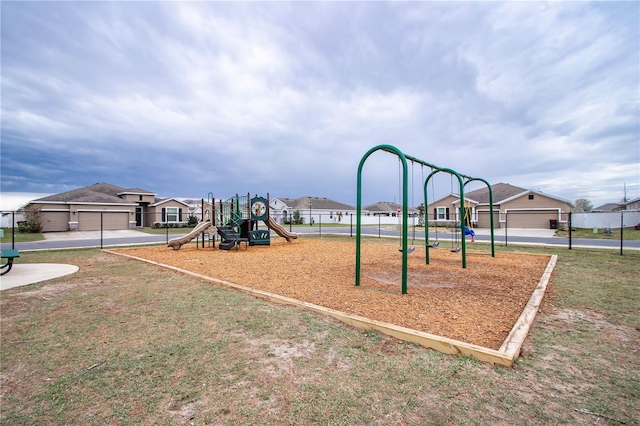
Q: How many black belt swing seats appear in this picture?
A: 3